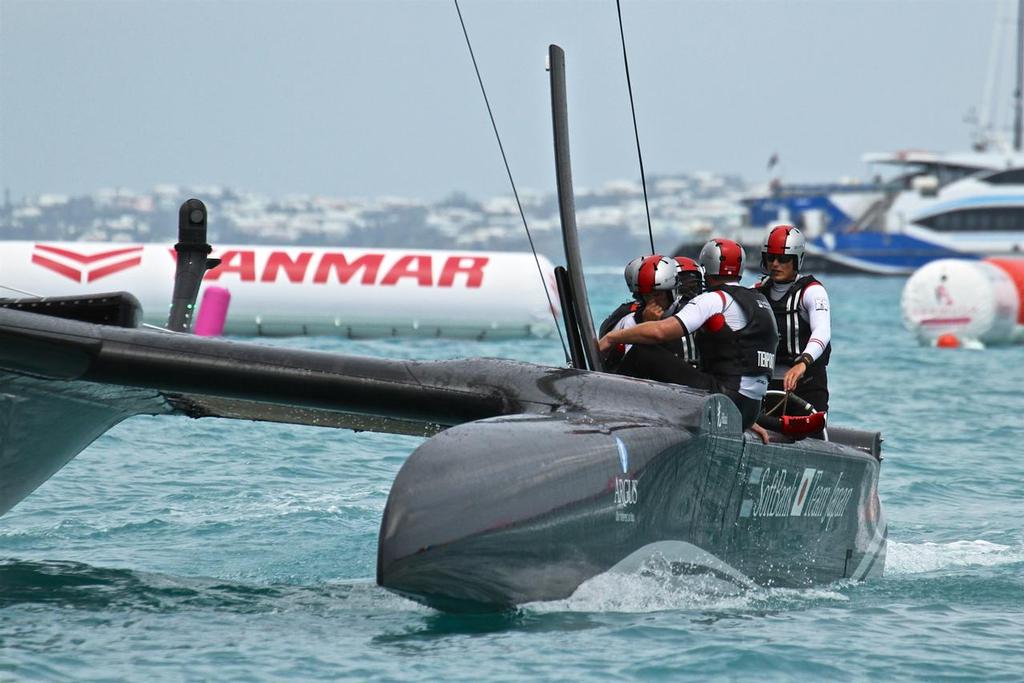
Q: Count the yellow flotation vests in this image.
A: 0